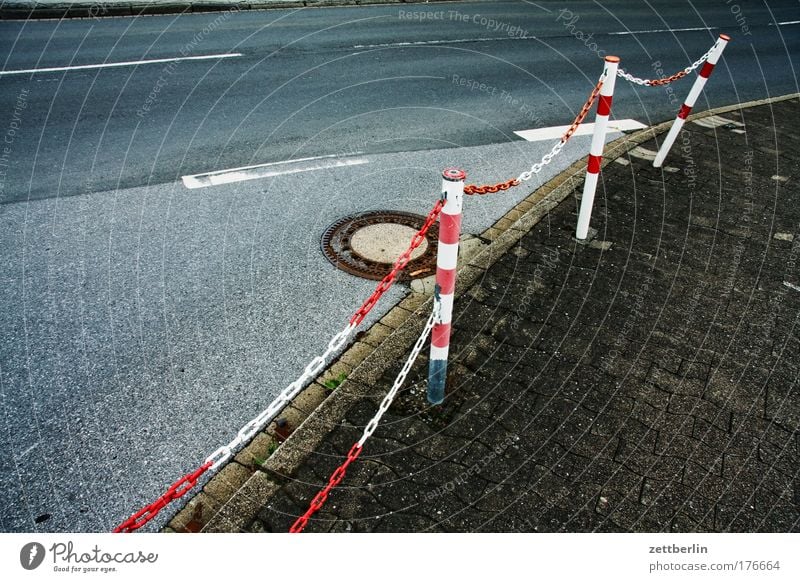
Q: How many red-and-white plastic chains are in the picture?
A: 4